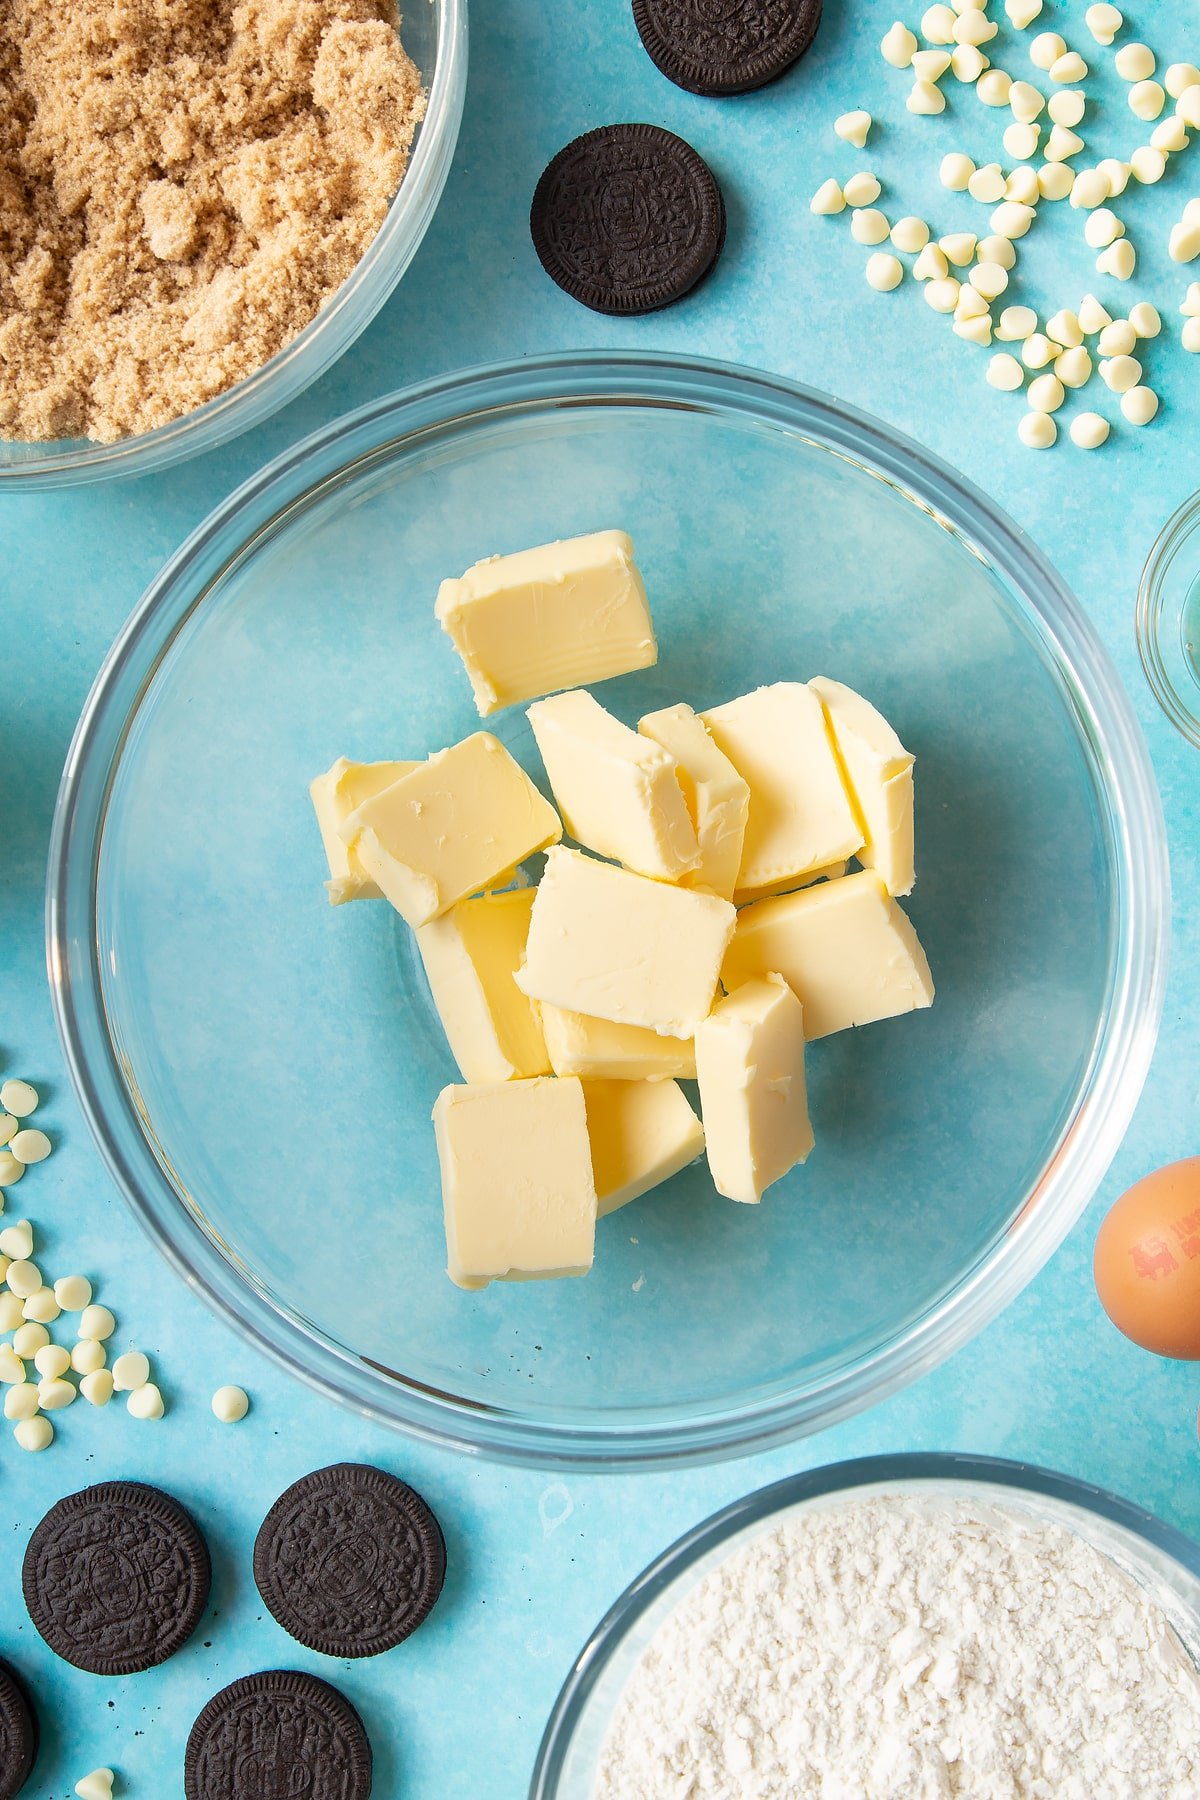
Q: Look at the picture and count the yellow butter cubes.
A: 14